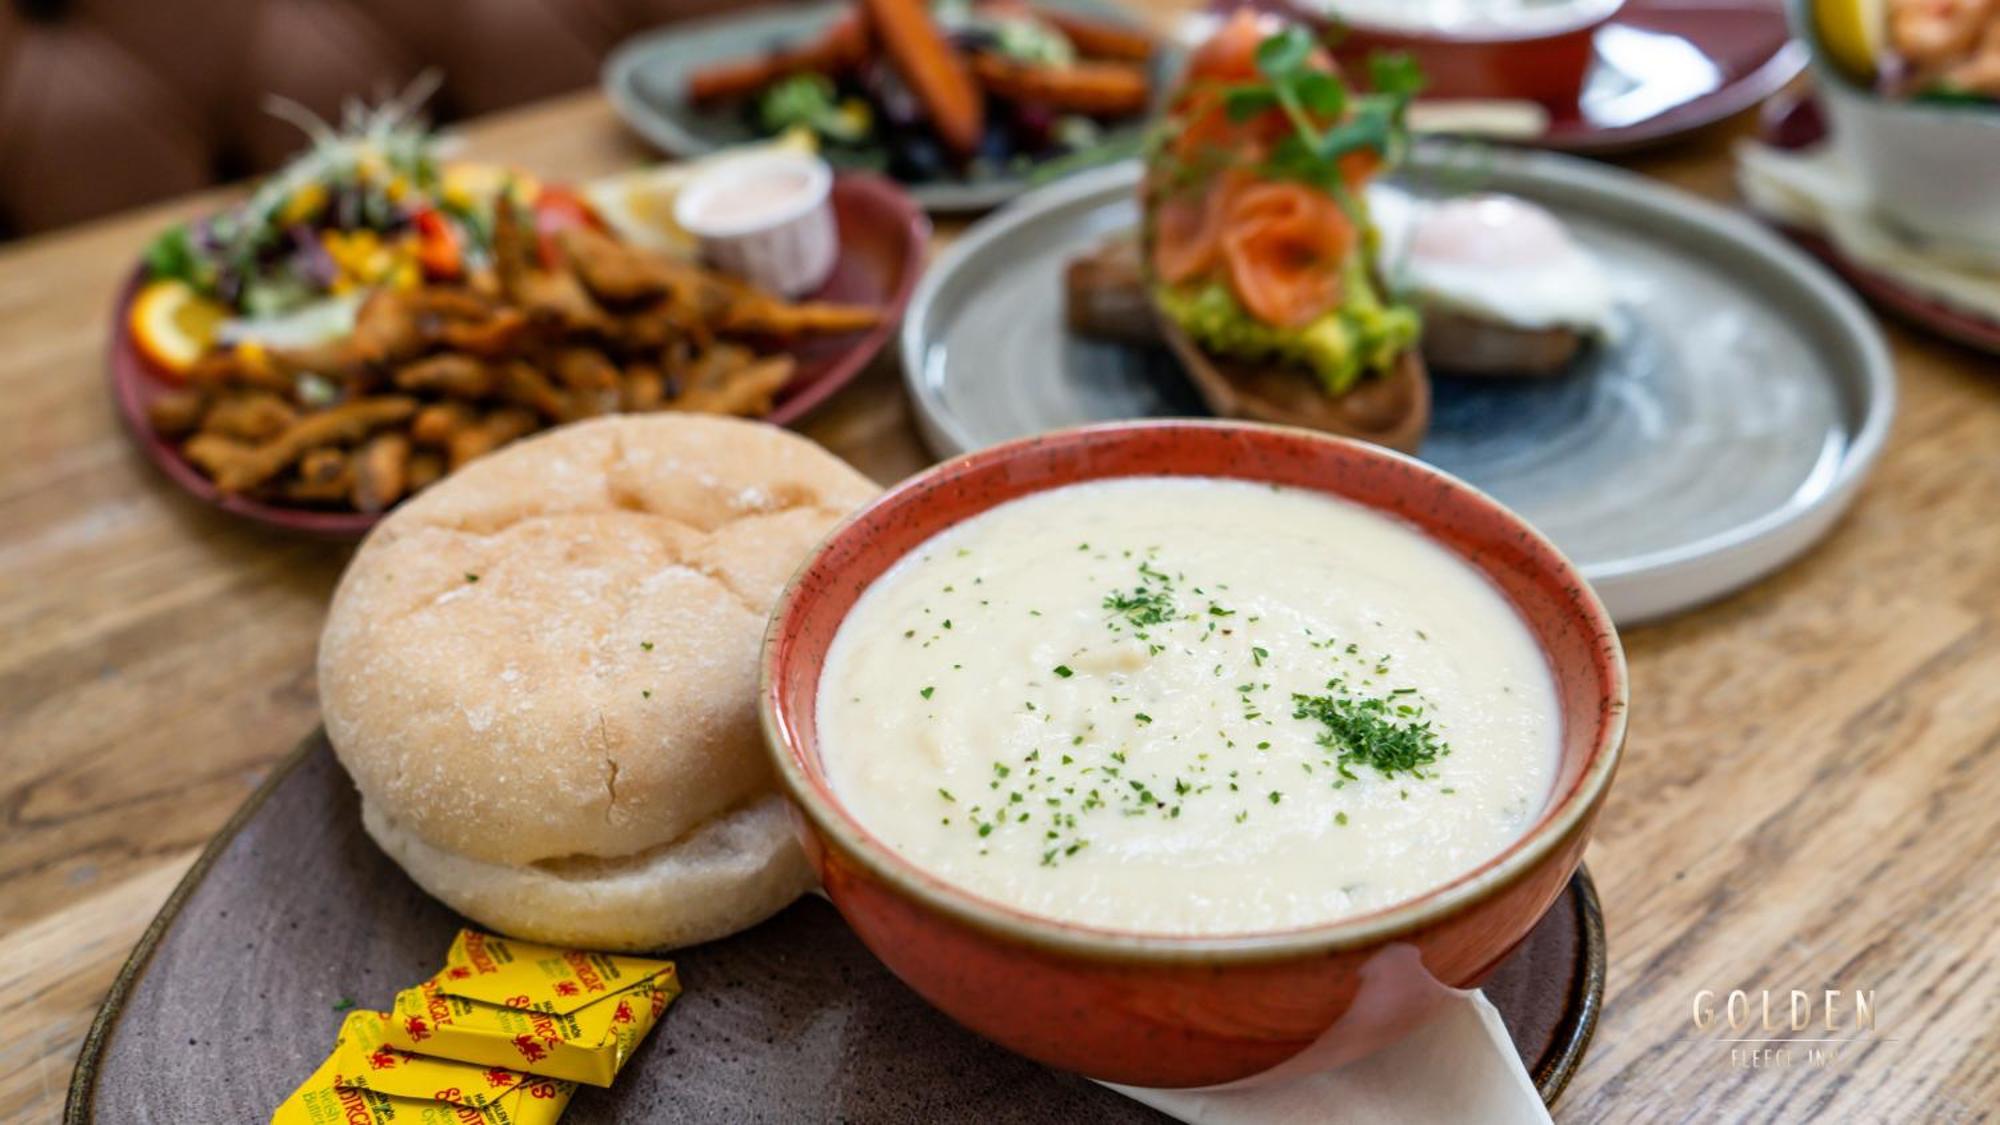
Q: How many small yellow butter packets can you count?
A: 2